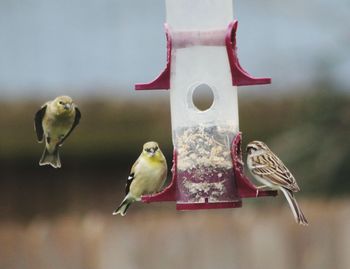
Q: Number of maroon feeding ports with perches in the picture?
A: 4